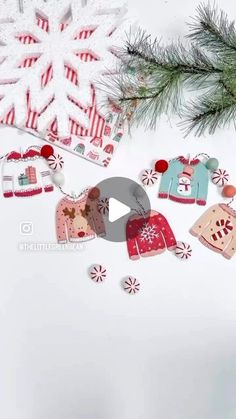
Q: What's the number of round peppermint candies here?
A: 7